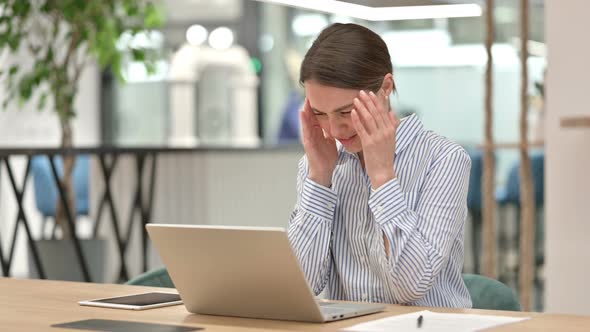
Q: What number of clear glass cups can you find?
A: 0